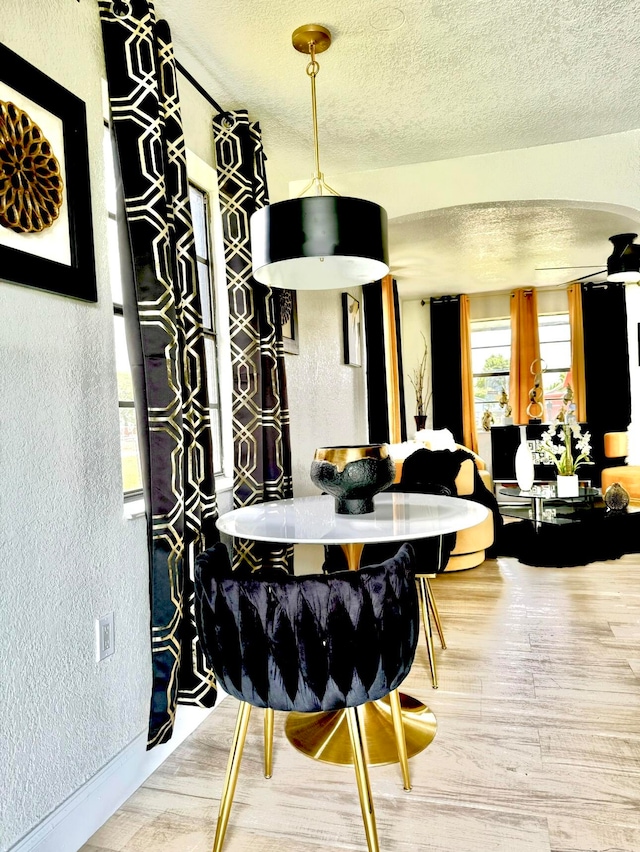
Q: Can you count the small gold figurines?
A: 4